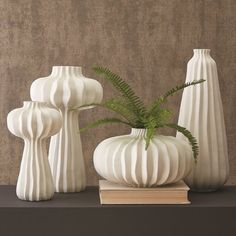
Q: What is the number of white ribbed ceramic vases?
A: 4